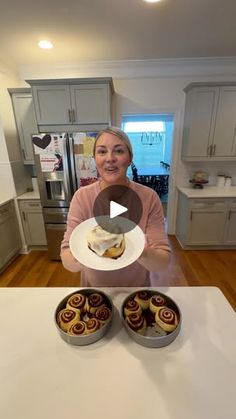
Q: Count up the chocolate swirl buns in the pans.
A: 11